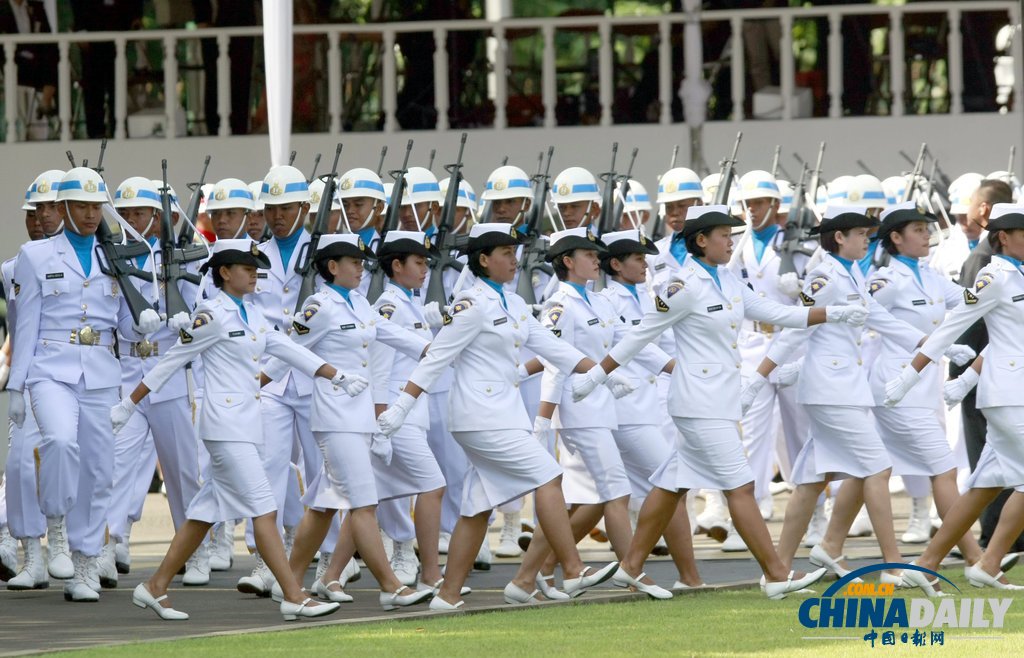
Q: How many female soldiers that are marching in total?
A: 10